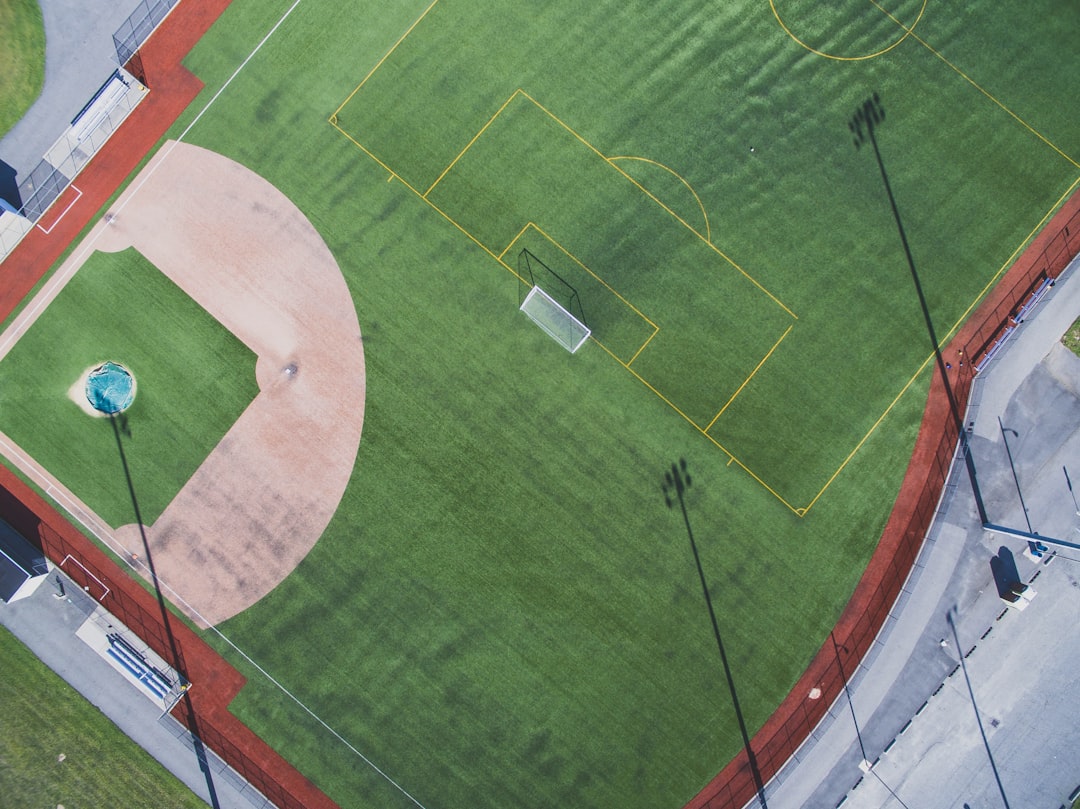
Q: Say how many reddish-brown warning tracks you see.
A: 3